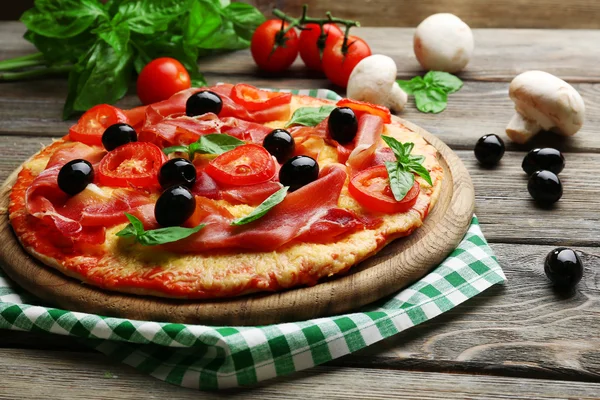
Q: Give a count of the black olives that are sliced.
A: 0